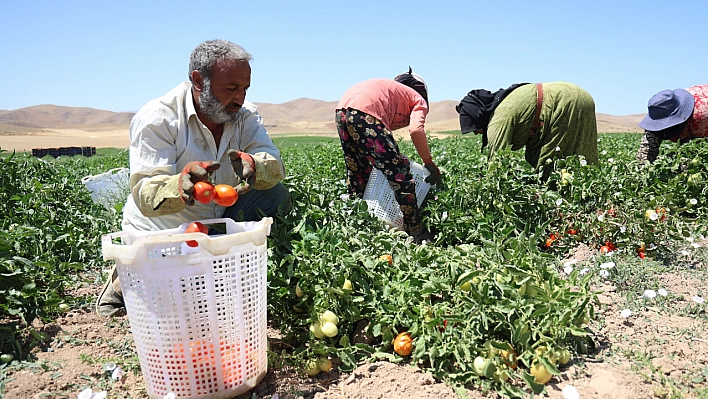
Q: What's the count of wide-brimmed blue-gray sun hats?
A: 1